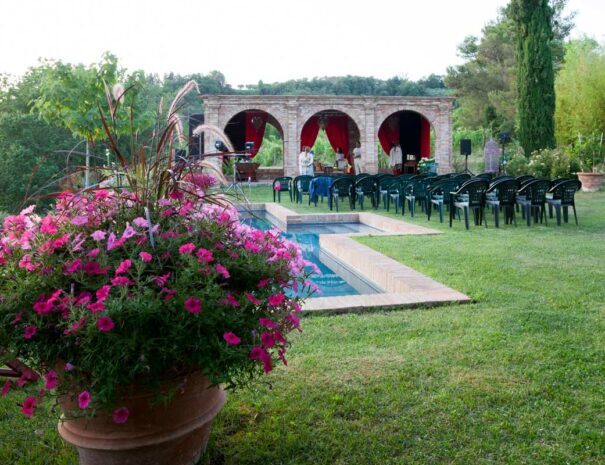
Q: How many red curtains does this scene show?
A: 5